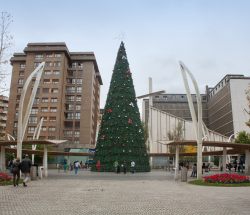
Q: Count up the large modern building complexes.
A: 2